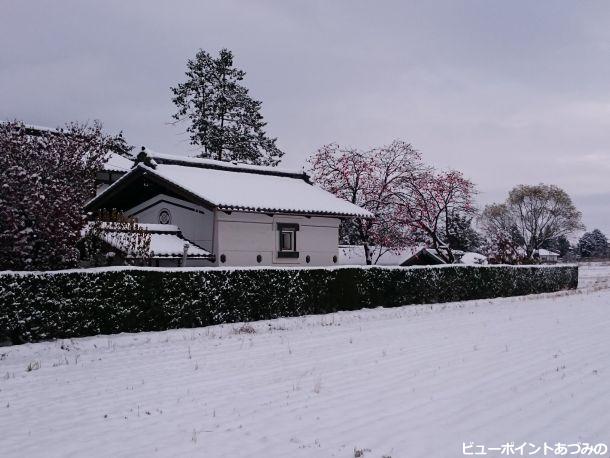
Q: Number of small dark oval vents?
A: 4